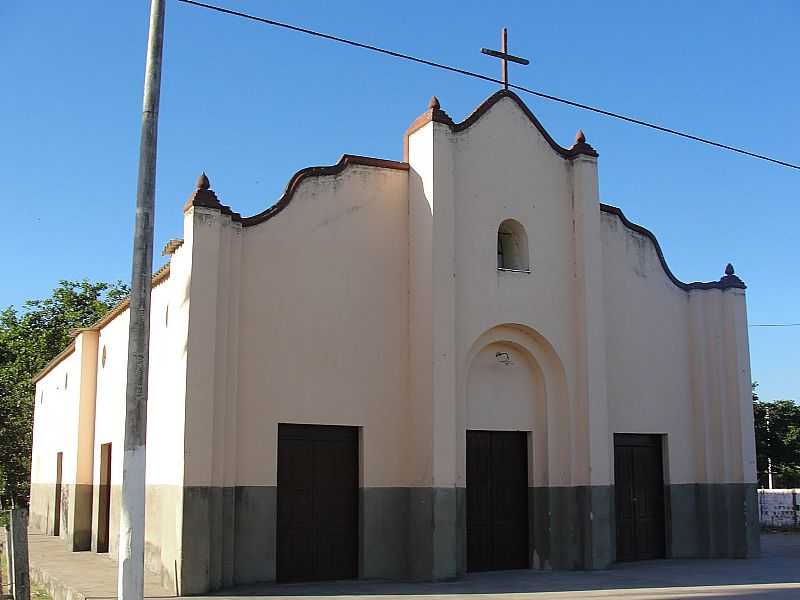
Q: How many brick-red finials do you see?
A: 4